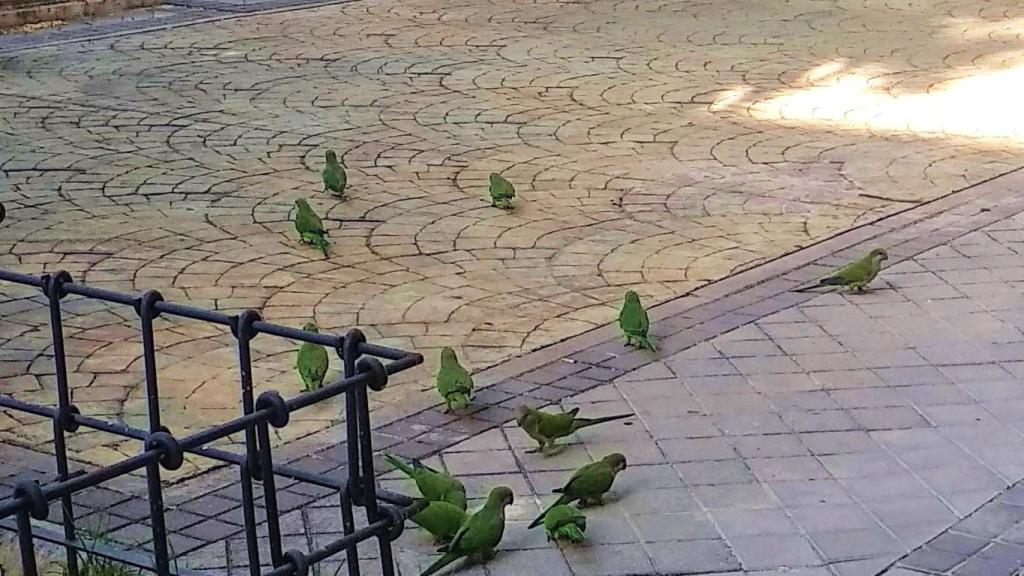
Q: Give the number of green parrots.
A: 13